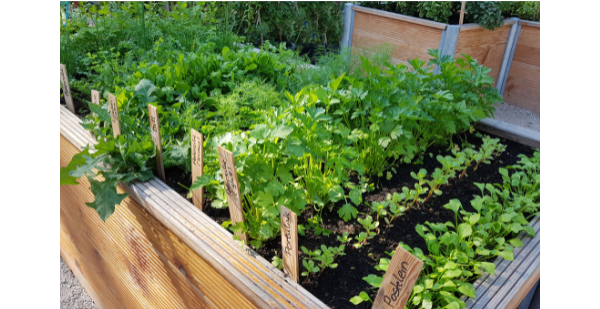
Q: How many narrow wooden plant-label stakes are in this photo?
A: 8